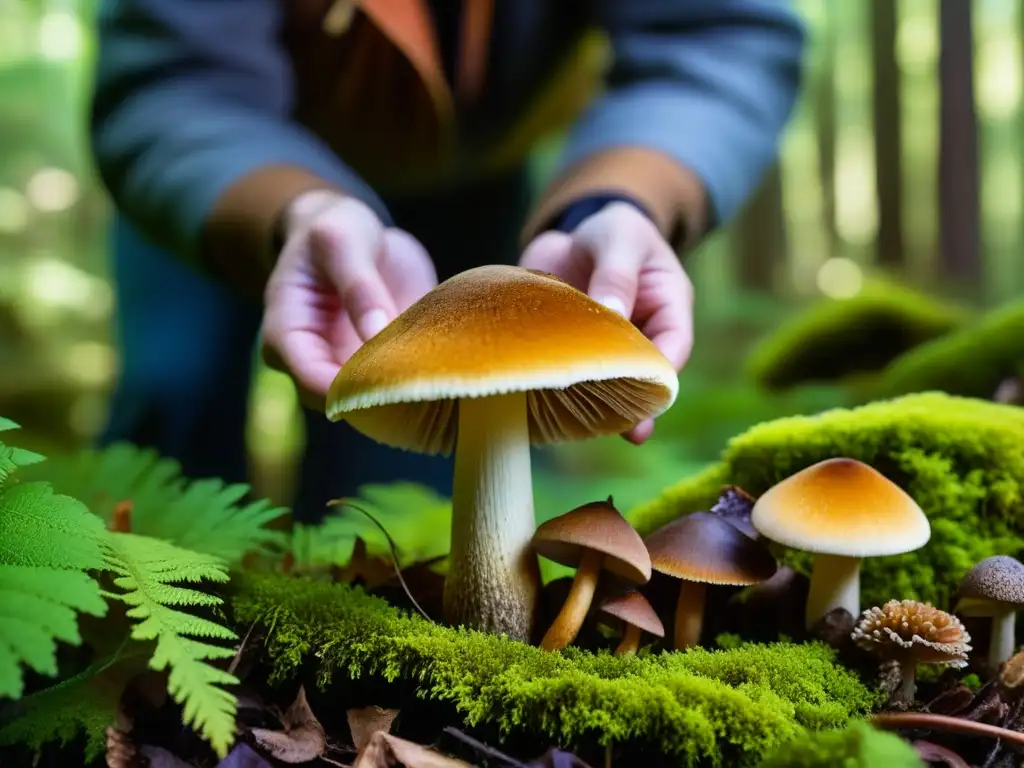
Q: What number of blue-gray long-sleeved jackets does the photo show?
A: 1